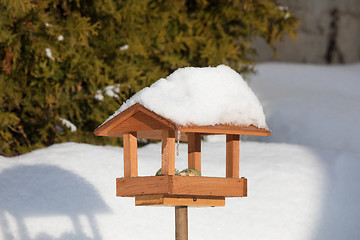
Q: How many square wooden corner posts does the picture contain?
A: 4